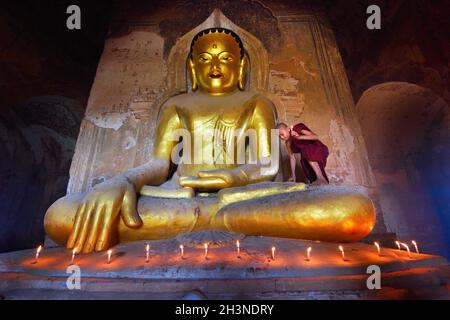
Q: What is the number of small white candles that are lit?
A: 14